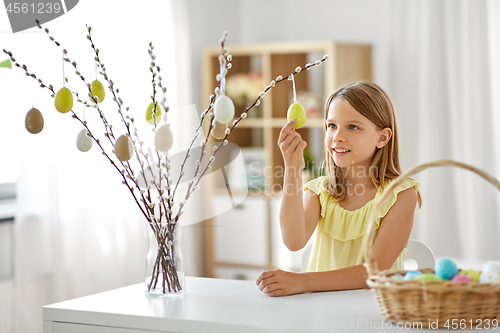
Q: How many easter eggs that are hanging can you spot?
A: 10